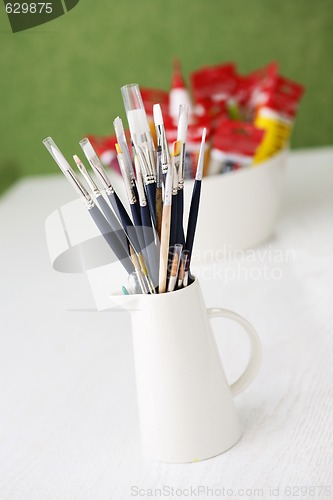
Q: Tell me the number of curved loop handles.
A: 1